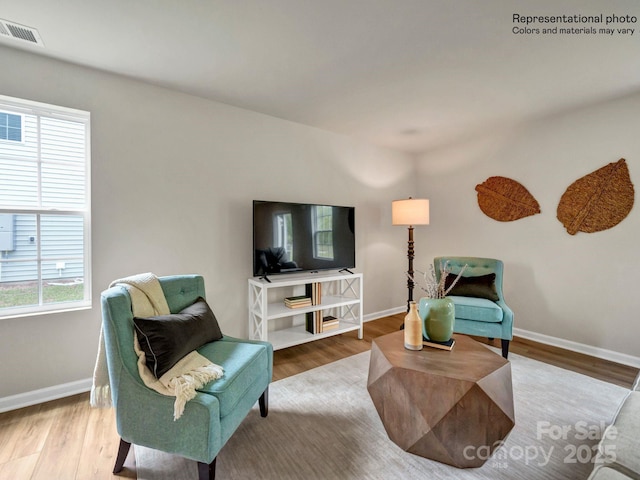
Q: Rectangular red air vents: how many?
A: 0